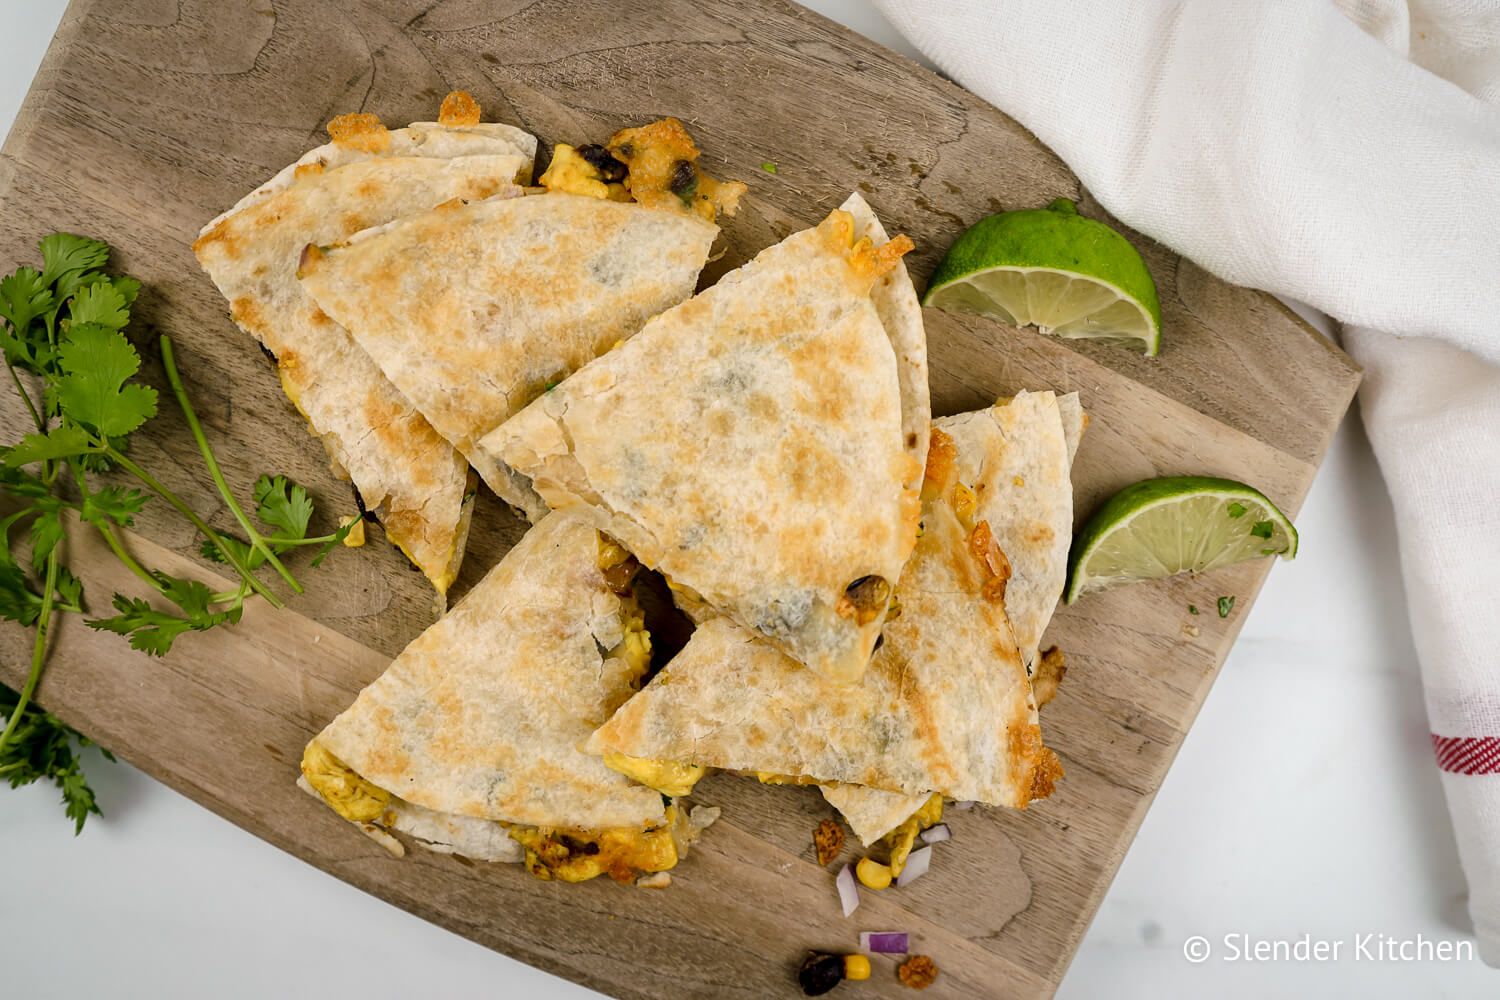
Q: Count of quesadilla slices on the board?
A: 6